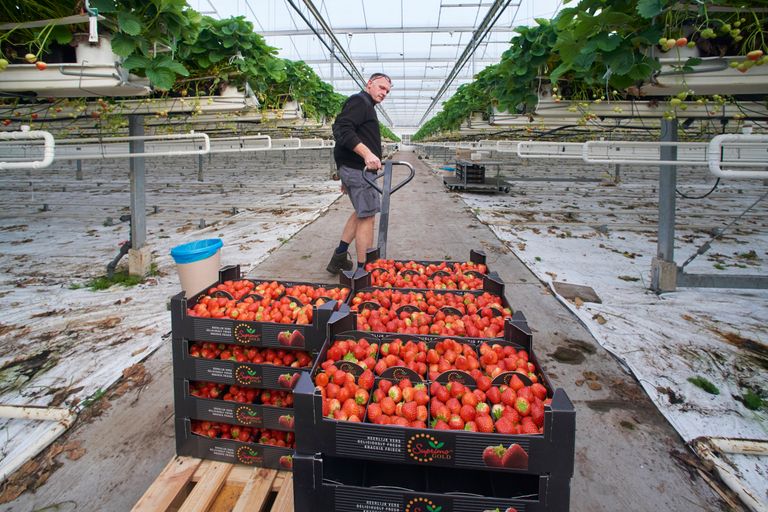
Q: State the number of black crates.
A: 8